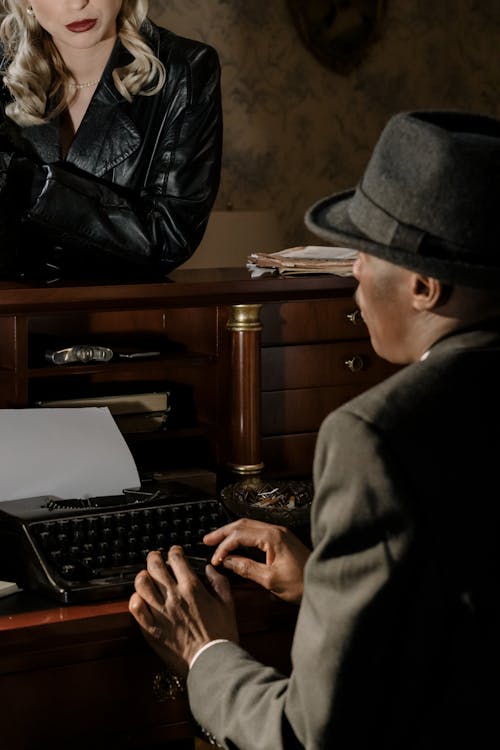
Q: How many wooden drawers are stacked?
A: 4